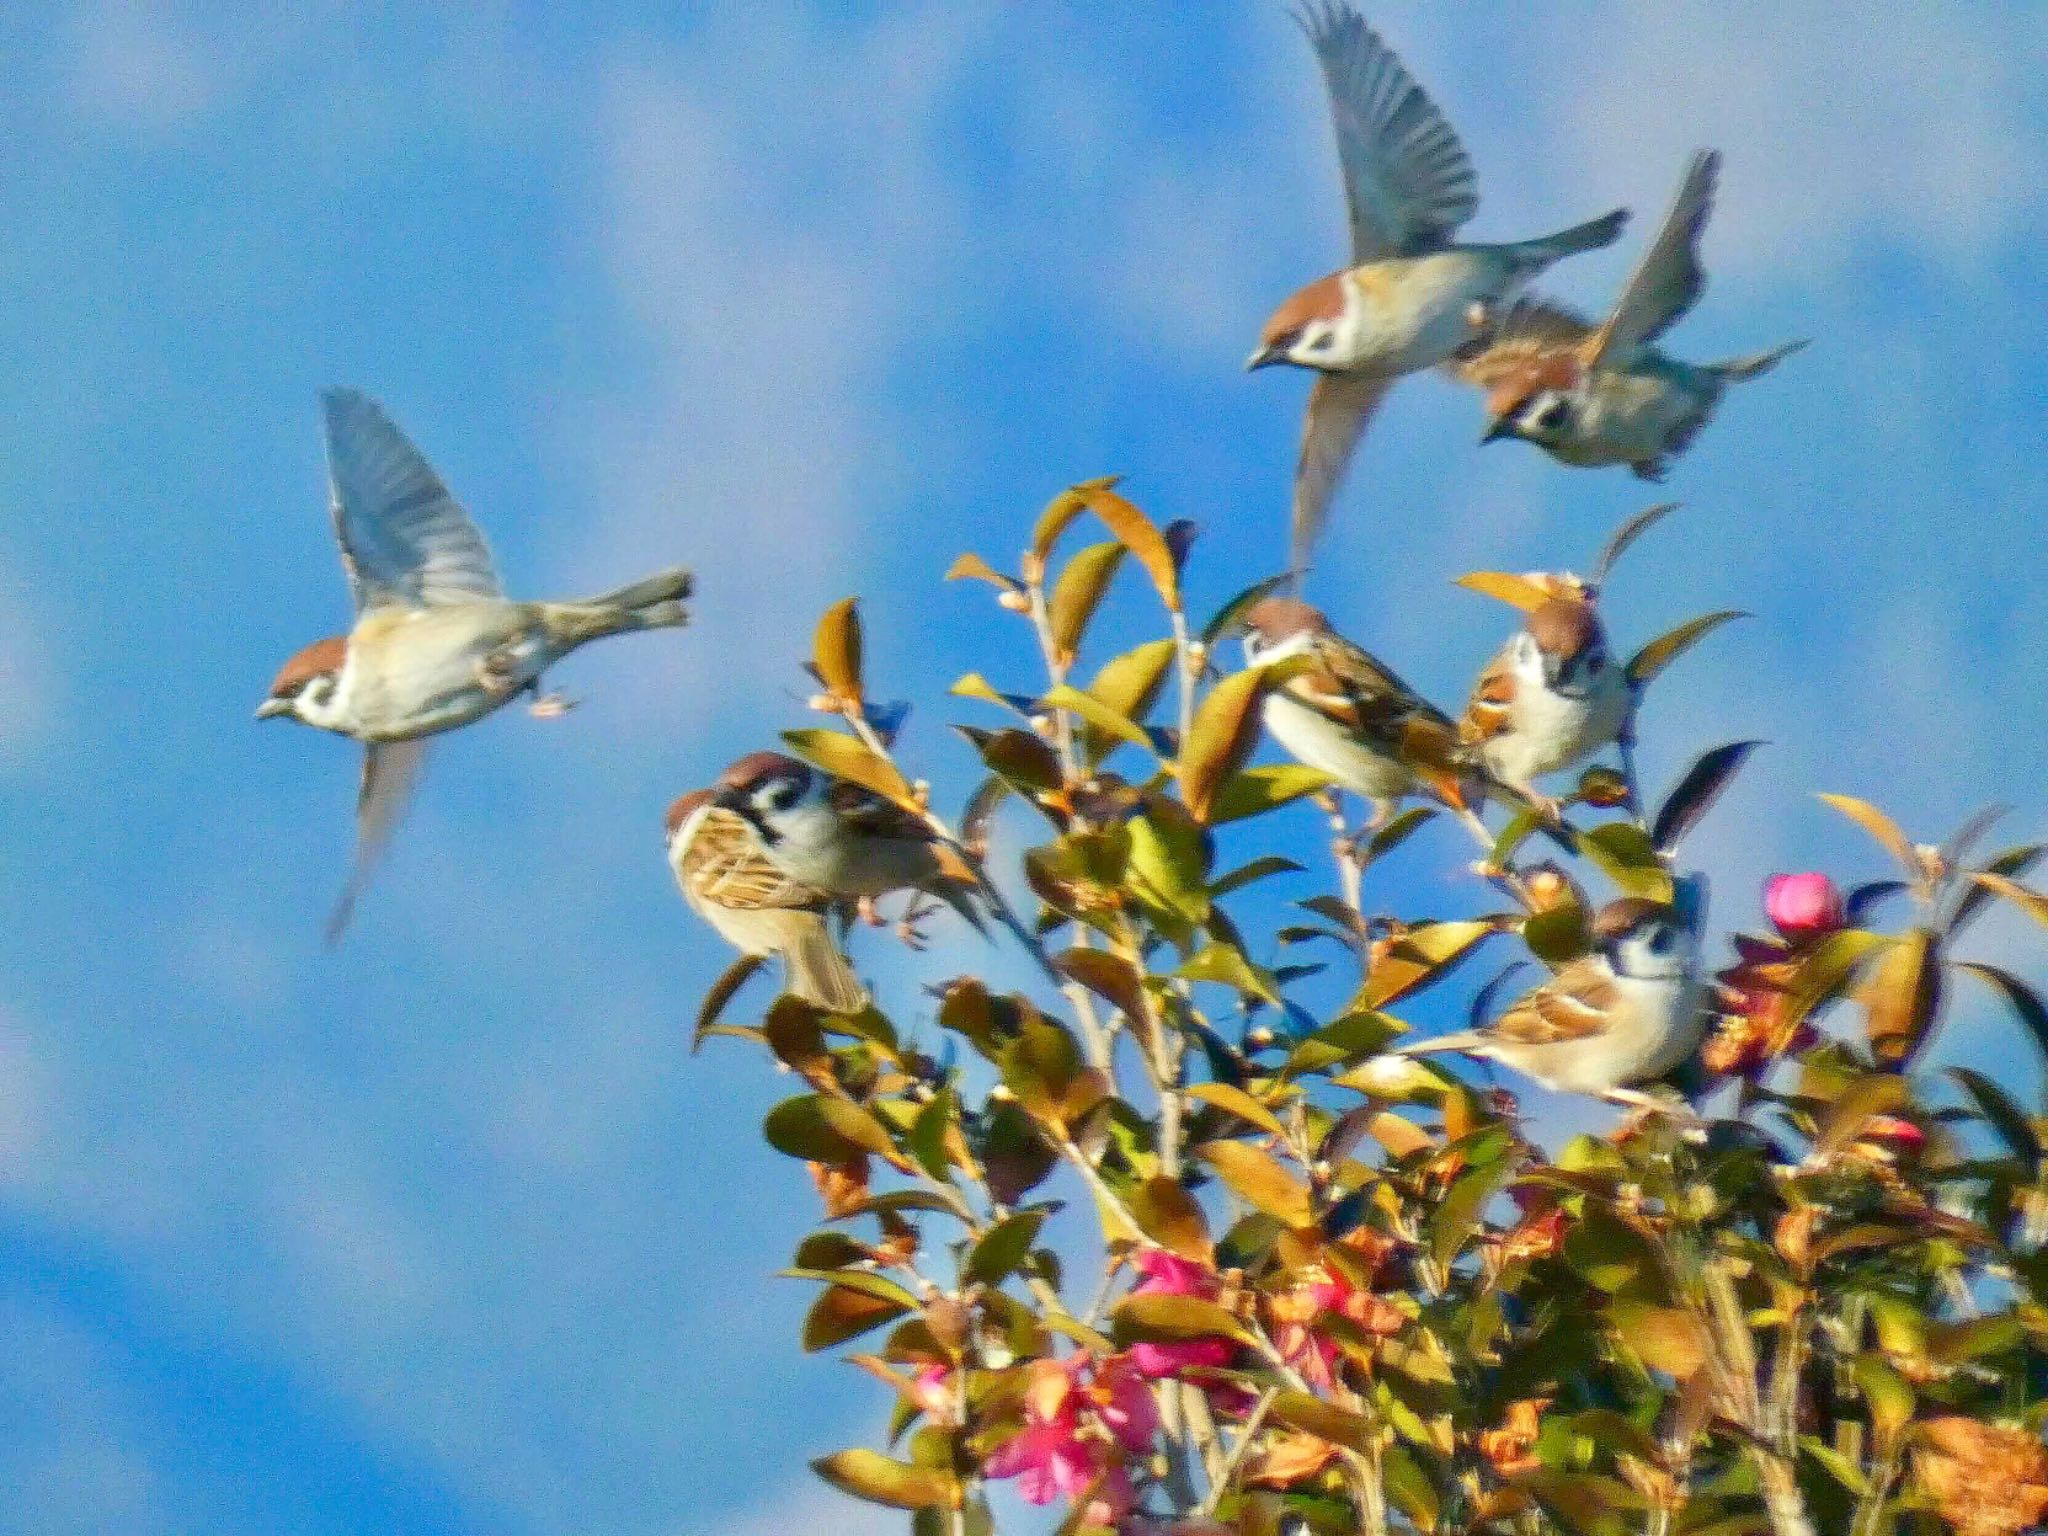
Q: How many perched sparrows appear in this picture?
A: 5